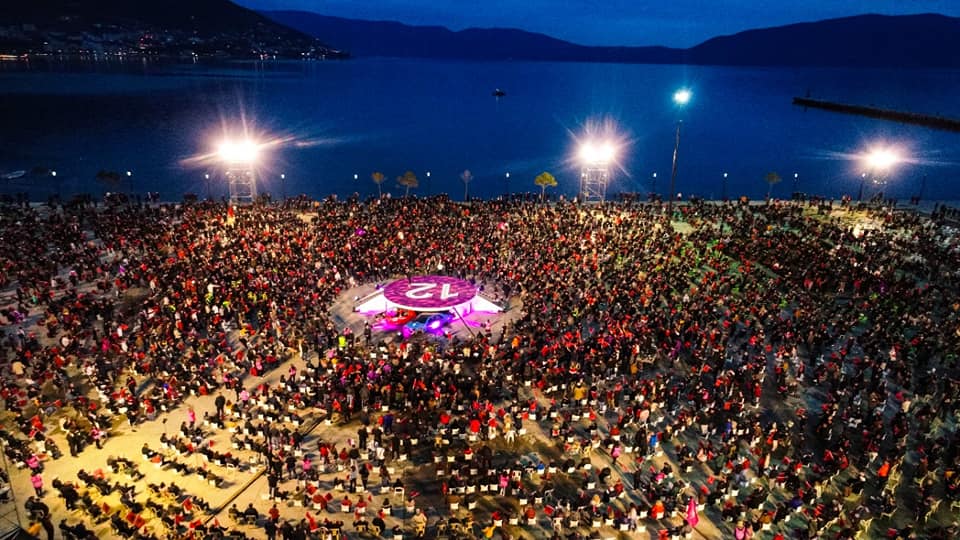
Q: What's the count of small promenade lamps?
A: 11